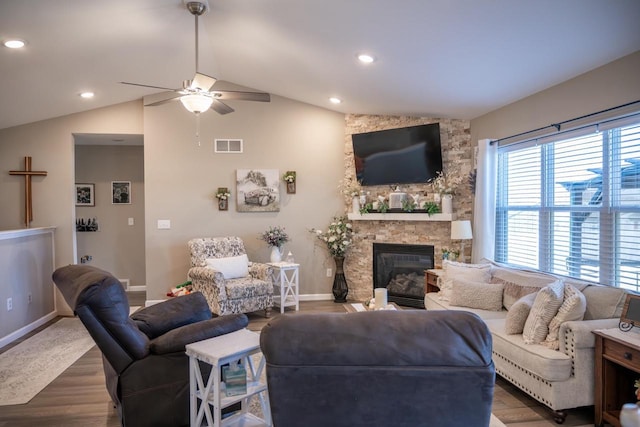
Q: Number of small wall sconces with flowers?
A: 2